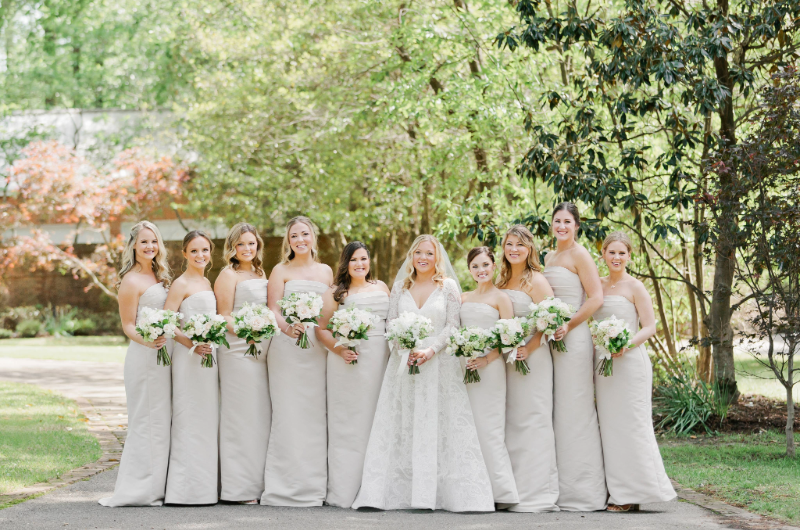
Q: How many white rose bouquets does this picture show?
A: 10